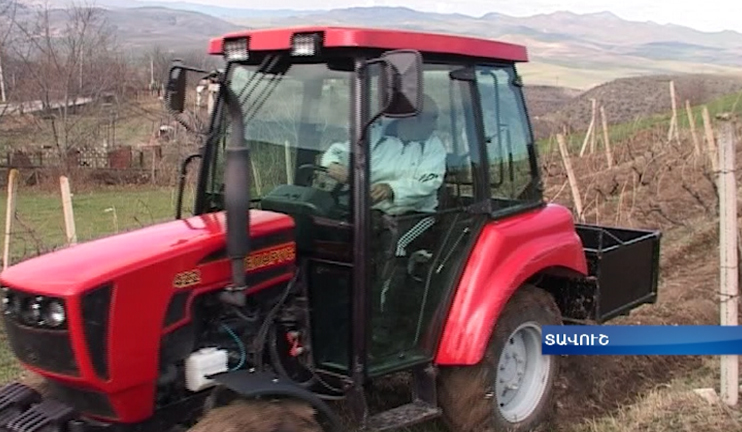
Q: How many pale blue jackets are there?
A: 1